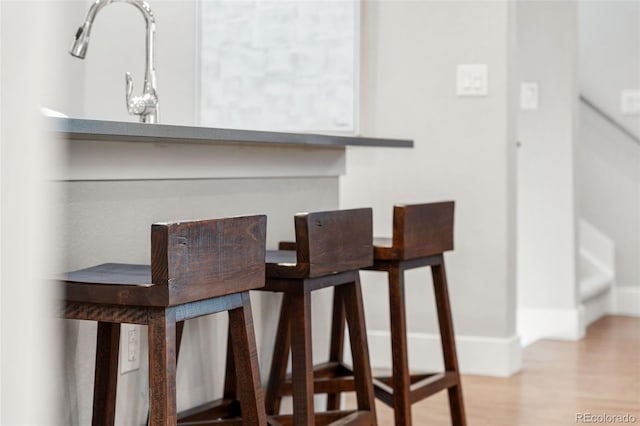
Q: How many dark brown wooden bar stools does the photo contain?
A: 3